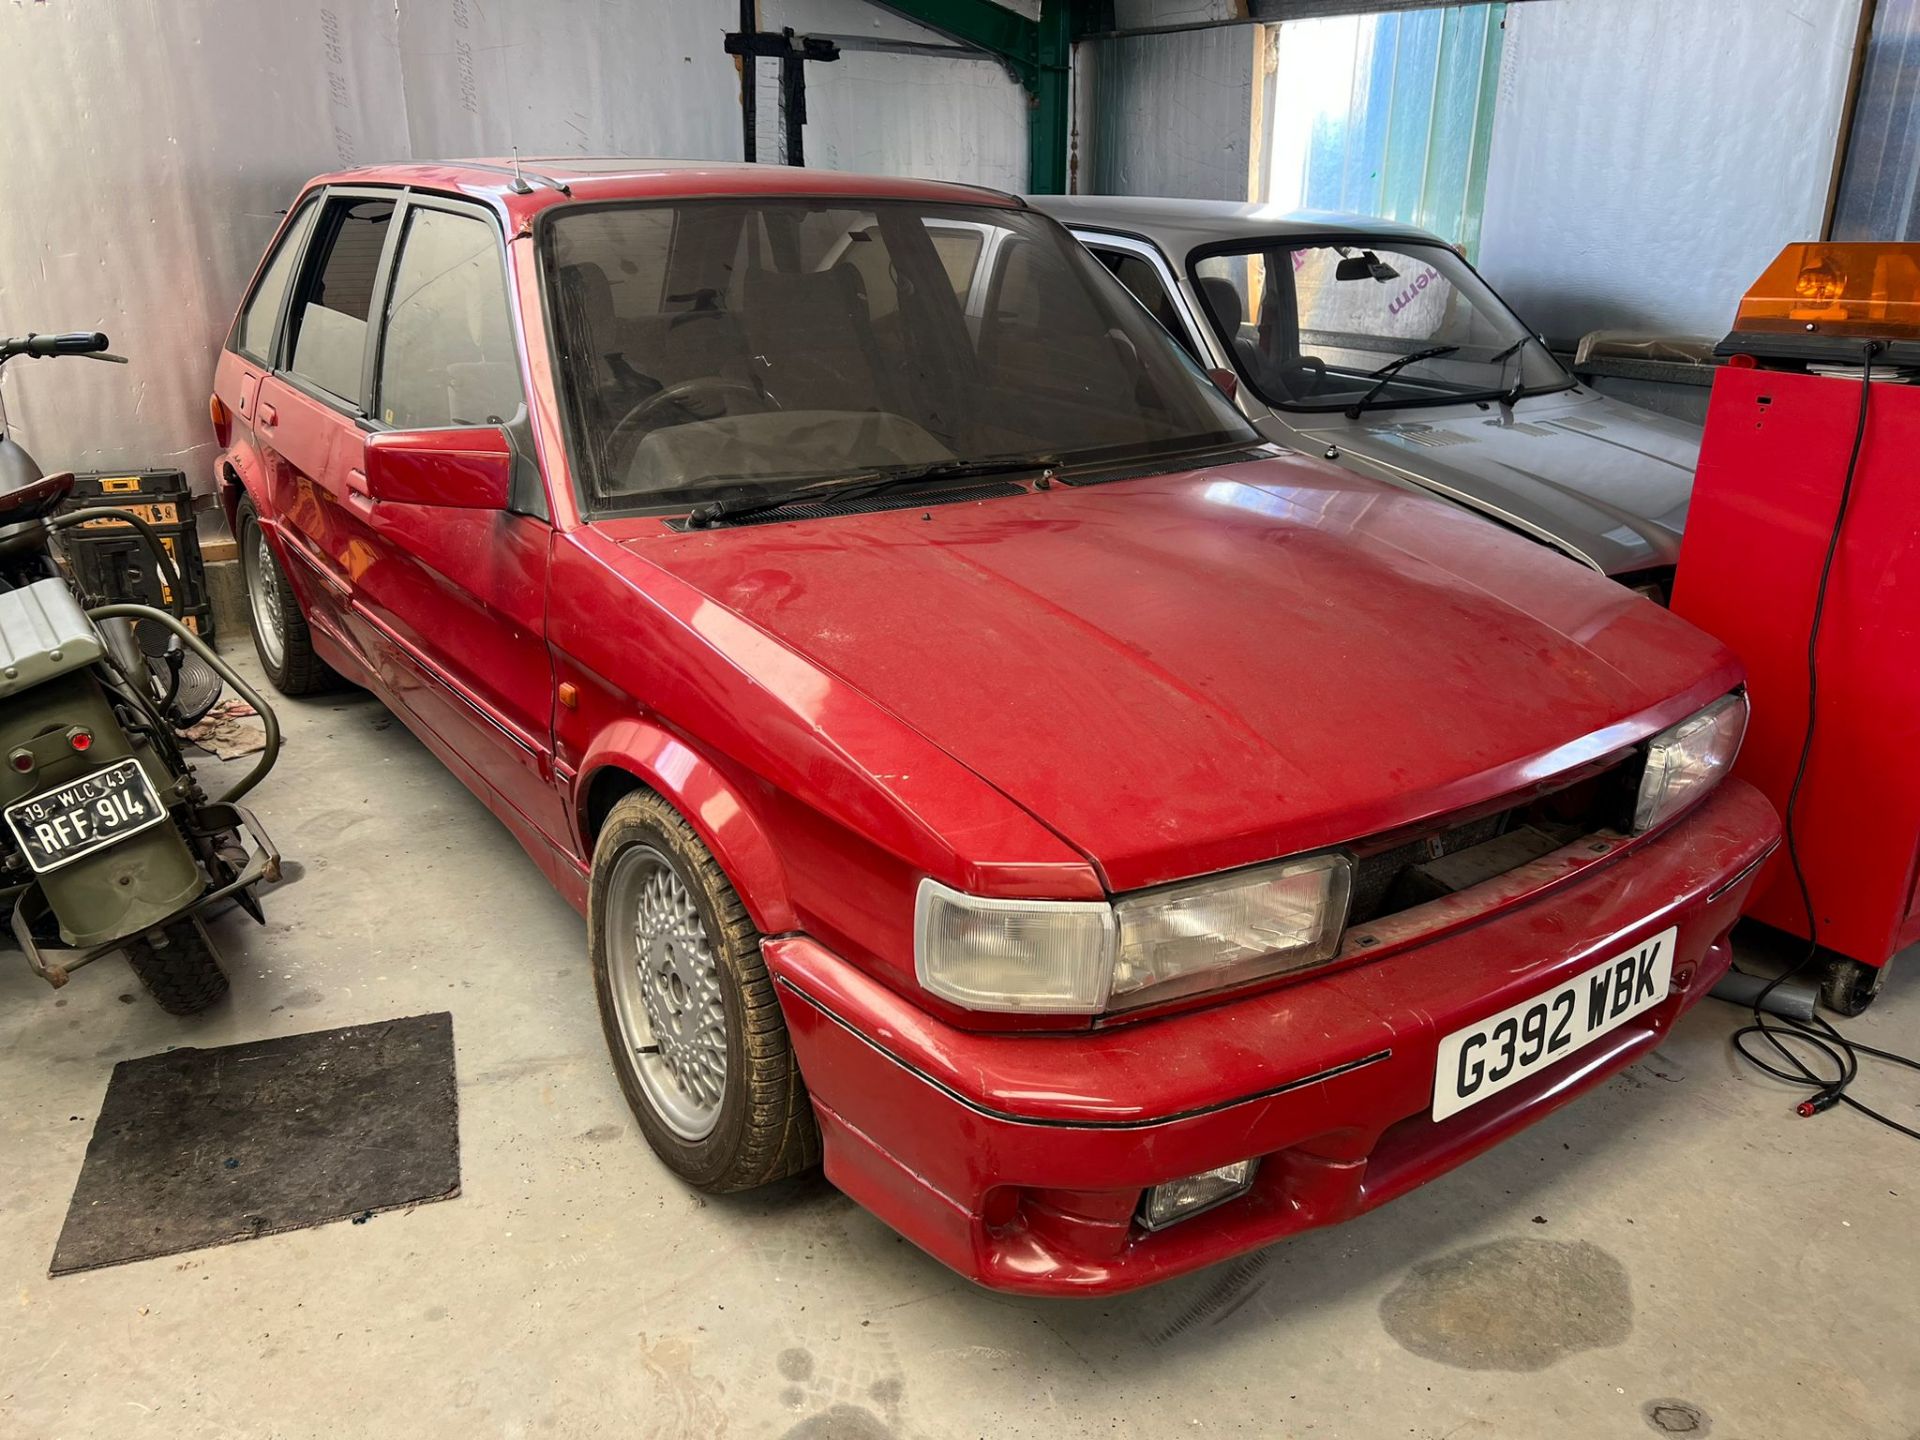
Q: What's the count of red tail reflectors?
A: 2